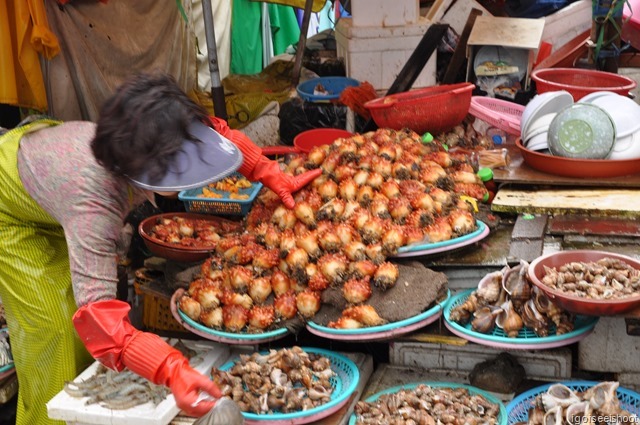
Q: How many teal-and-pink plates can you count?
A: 5